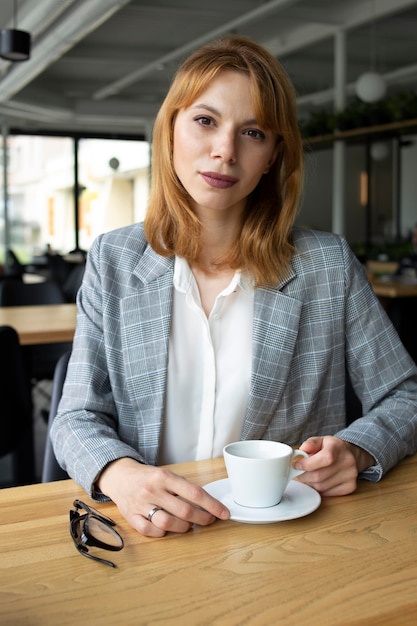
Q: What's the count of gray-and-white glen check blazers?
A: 1